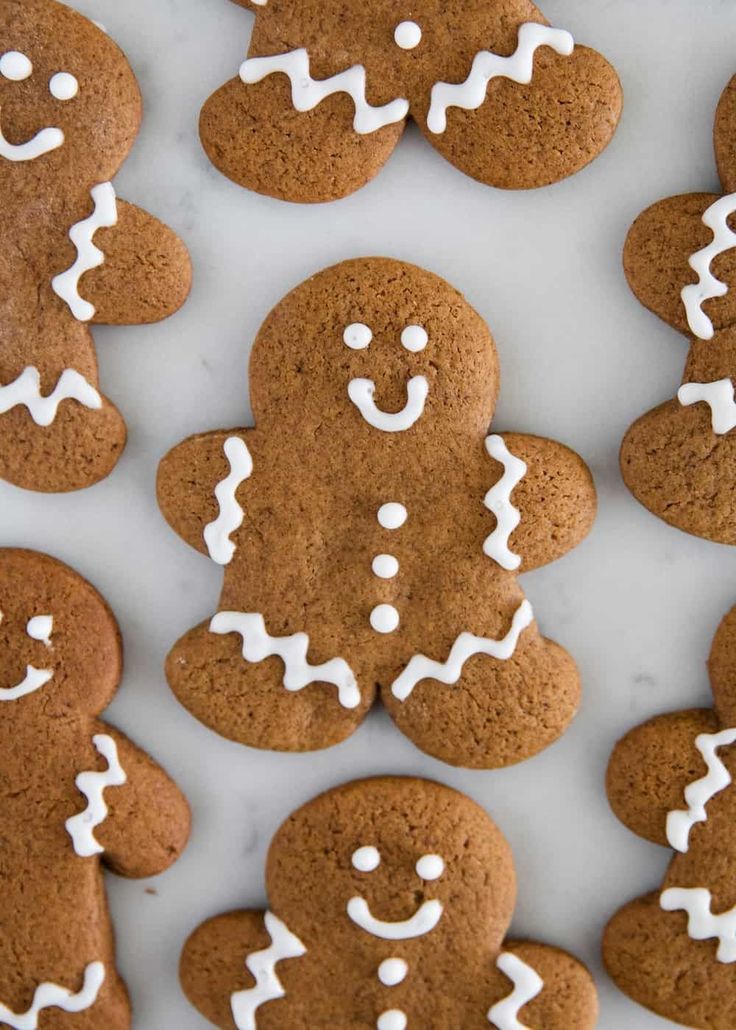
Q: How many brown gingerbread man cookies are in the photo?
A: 7